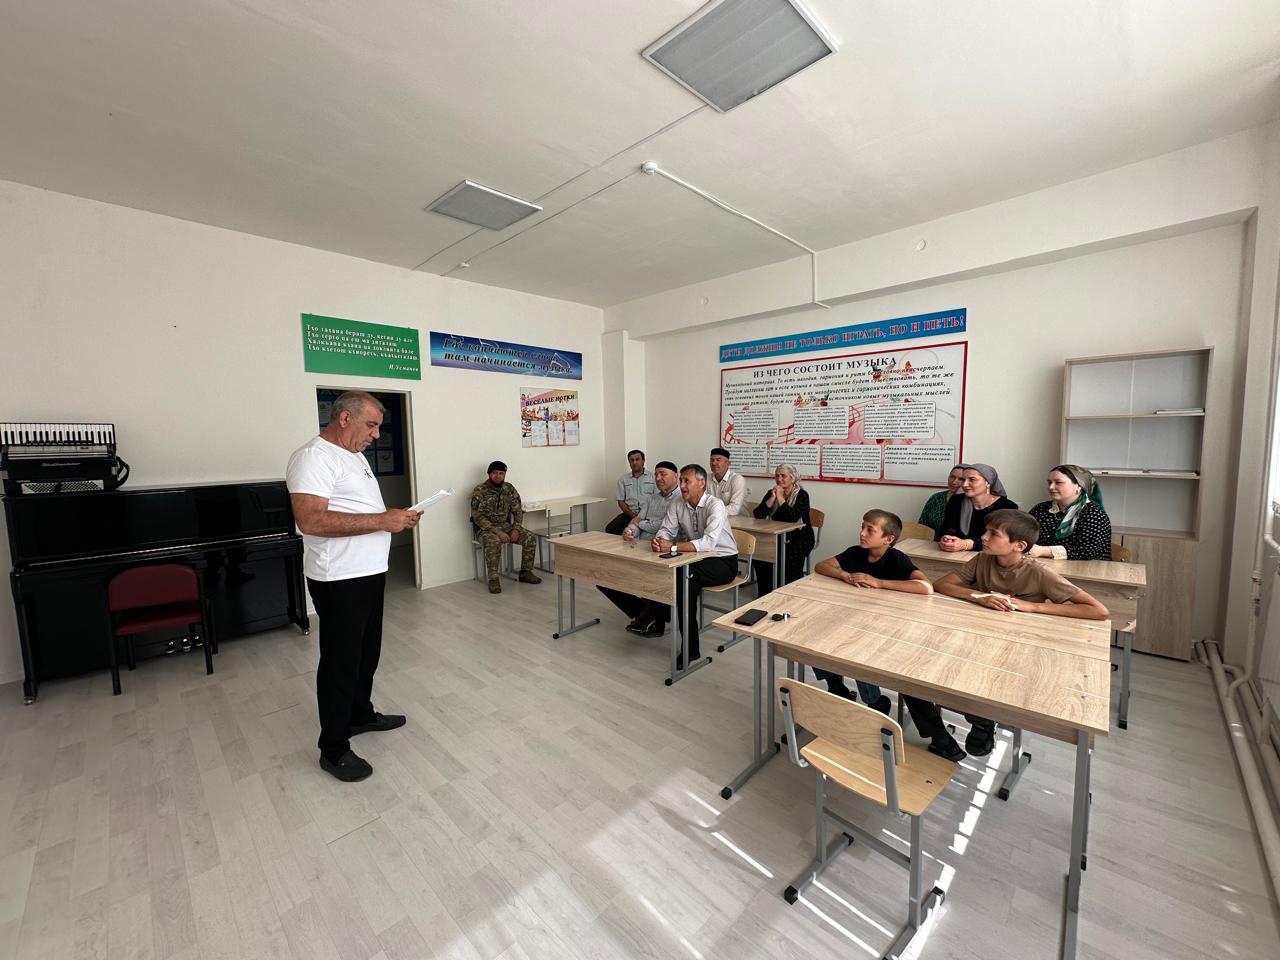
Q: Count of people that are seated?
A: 11